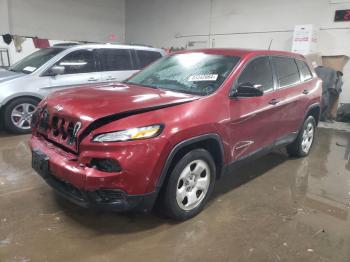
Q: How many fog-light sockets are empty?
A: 1